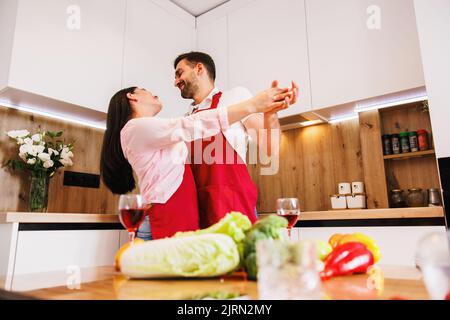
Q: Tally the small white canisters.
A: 4